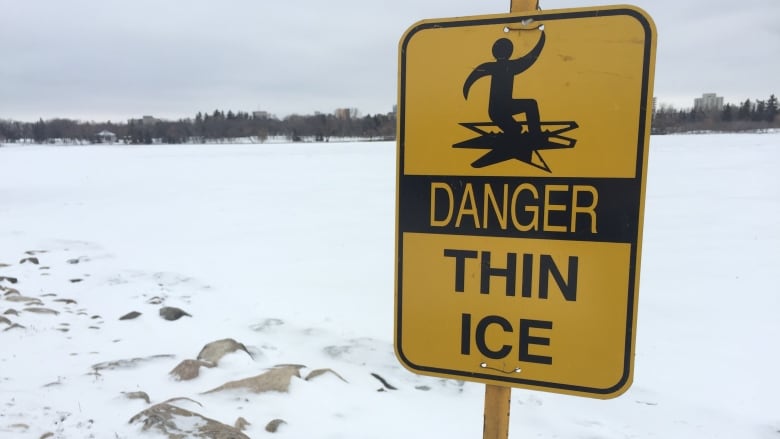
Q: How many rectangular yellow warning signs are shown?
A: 1